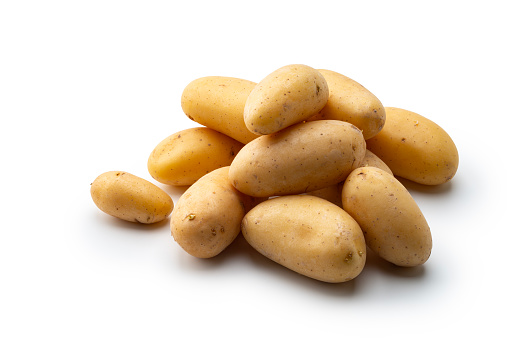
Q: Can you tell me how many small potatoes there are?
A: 1